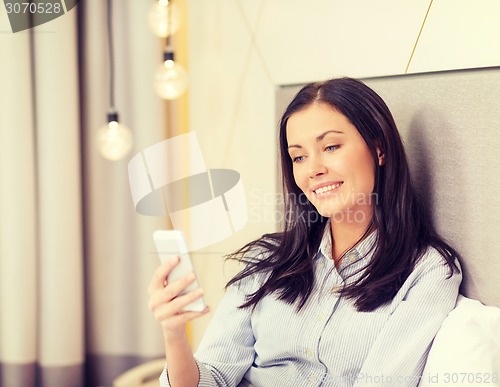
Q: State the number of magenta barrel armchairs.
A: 0